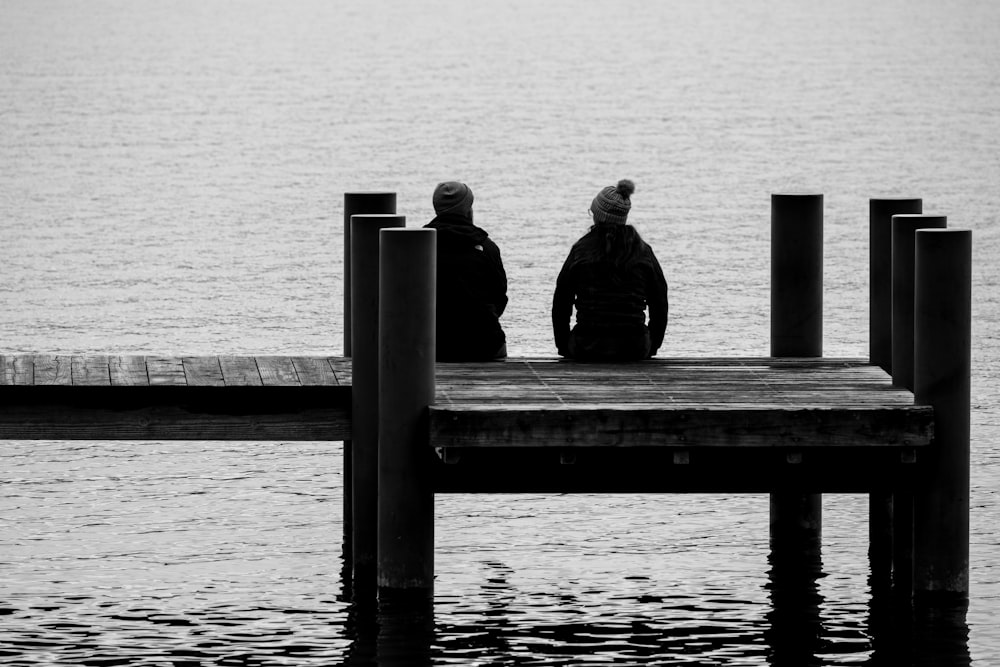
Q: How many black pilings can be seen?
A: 7